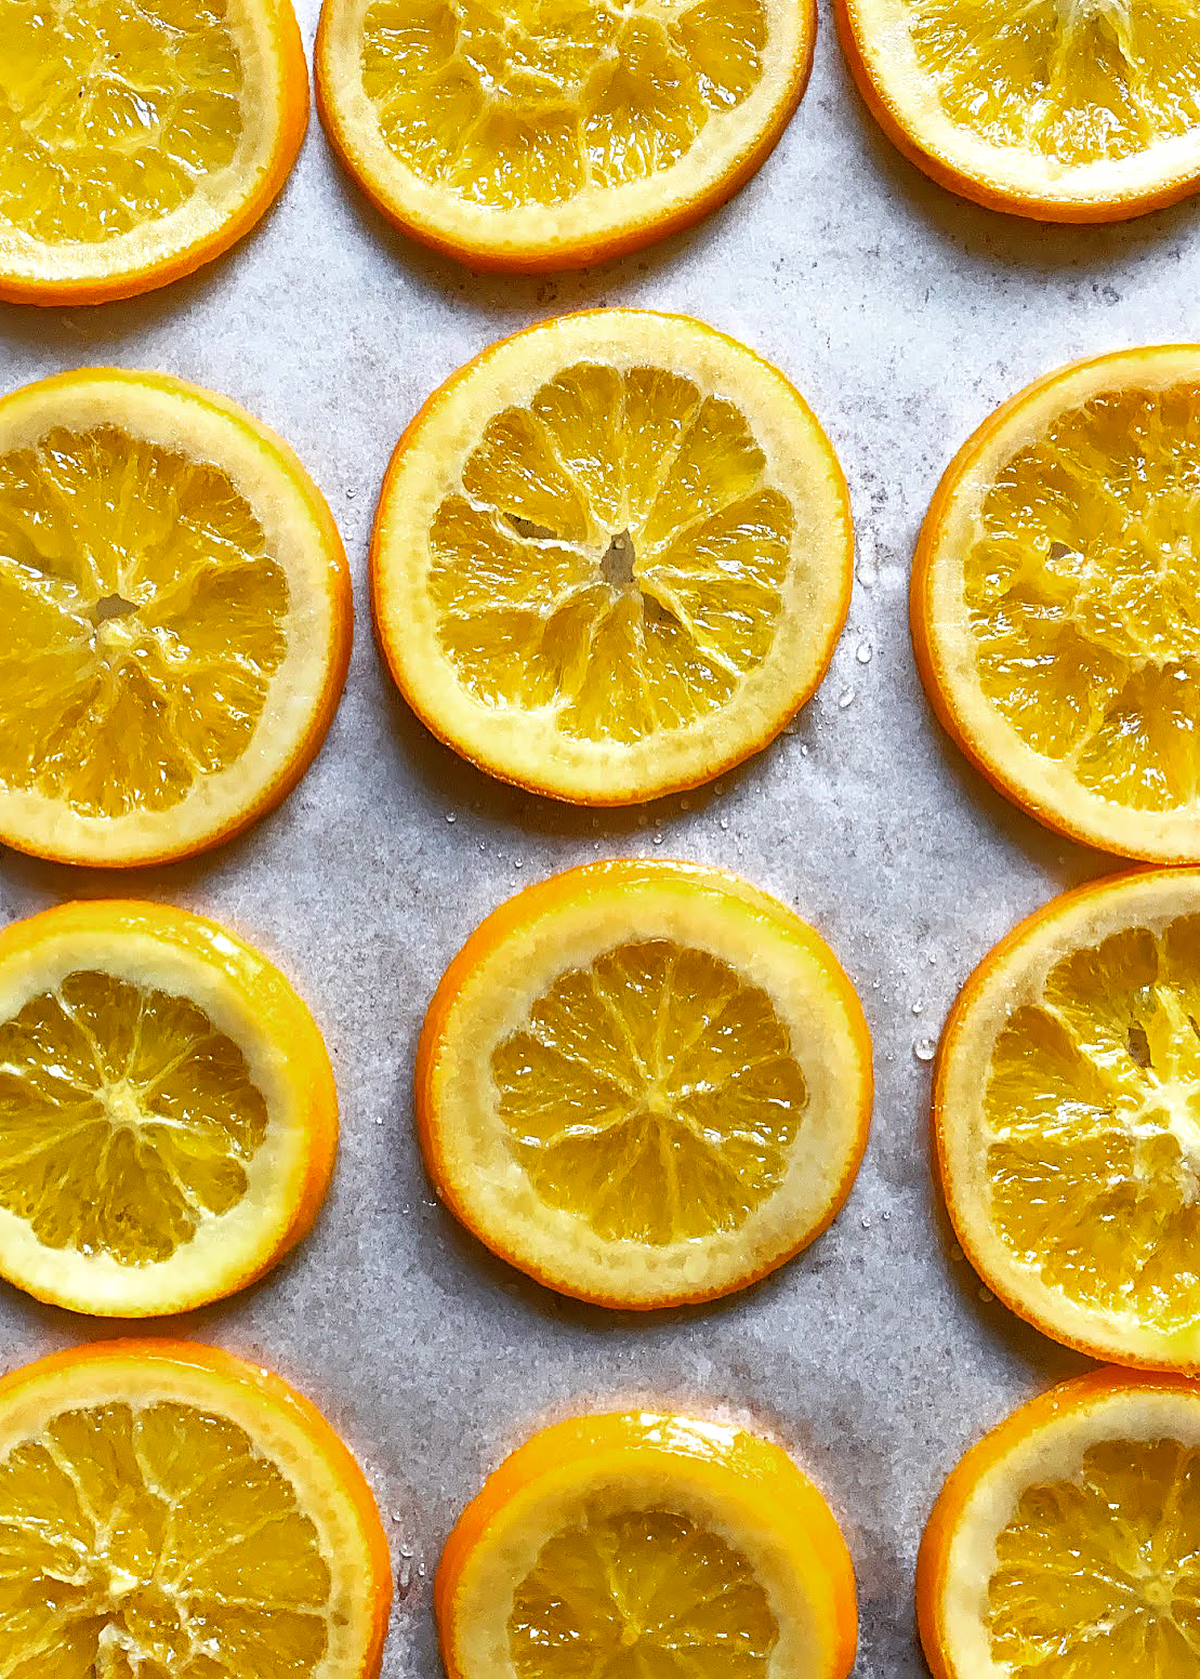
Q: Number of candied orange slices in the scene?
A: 12